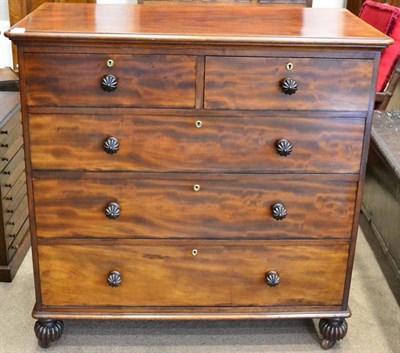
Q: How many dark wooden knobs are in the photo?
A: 8